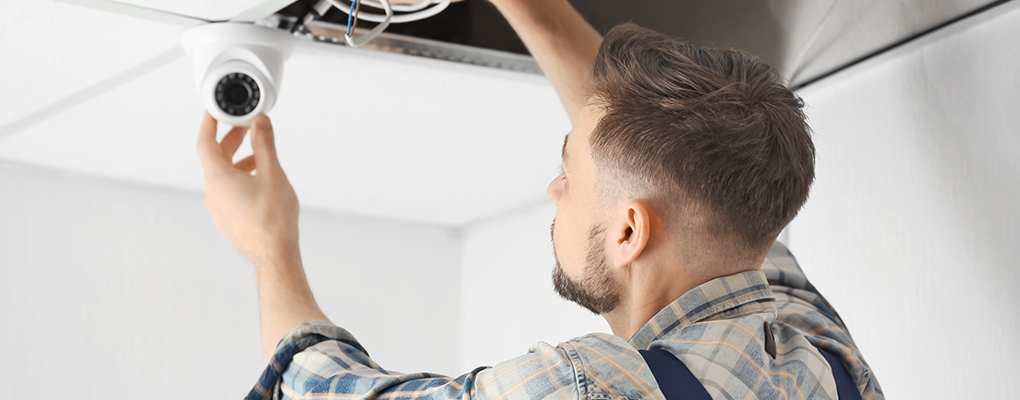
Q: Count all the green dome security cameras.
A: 0